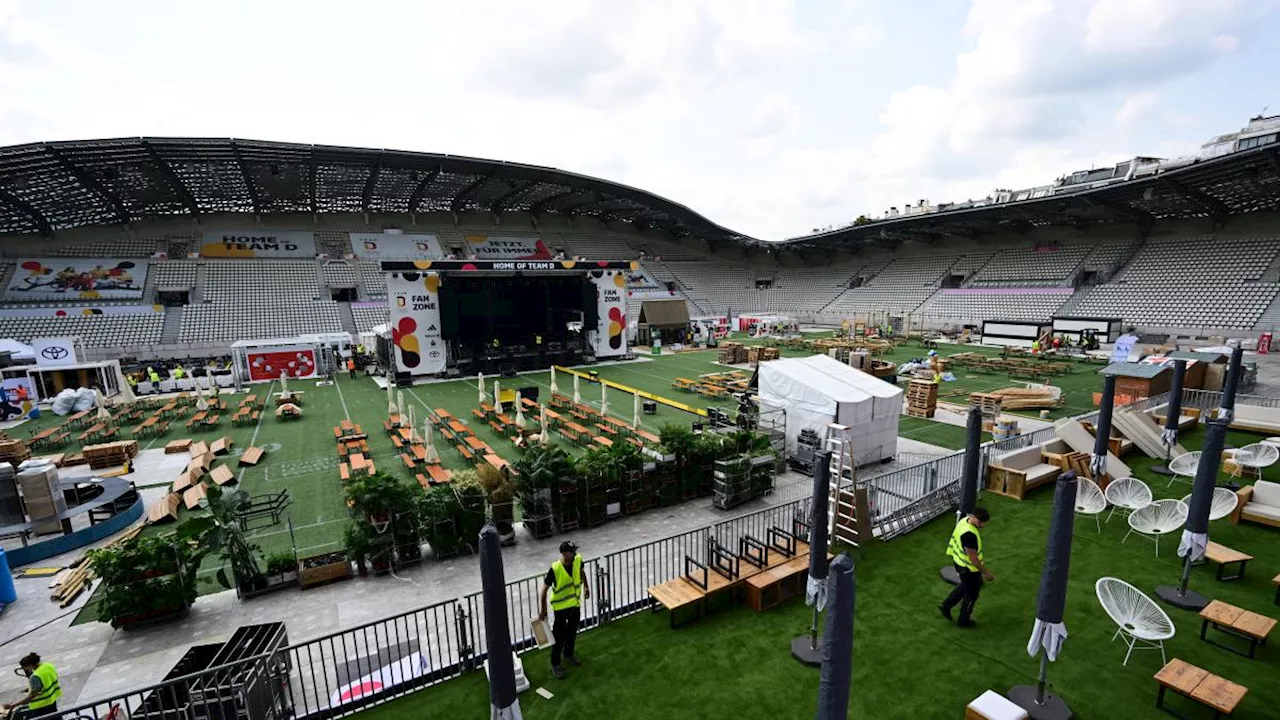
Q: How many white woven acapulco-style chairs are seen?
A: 7